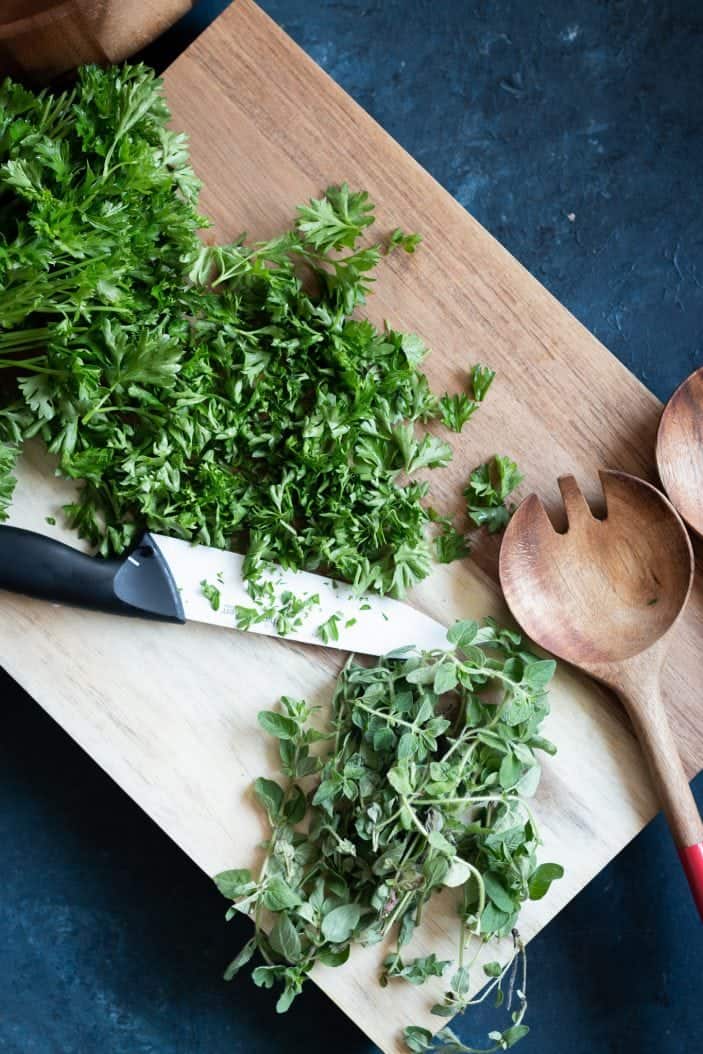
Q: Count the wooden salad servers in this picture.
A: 2